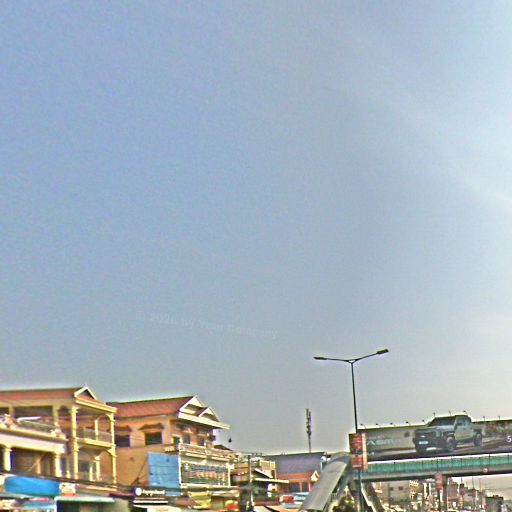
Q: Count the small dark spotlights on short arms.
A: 10